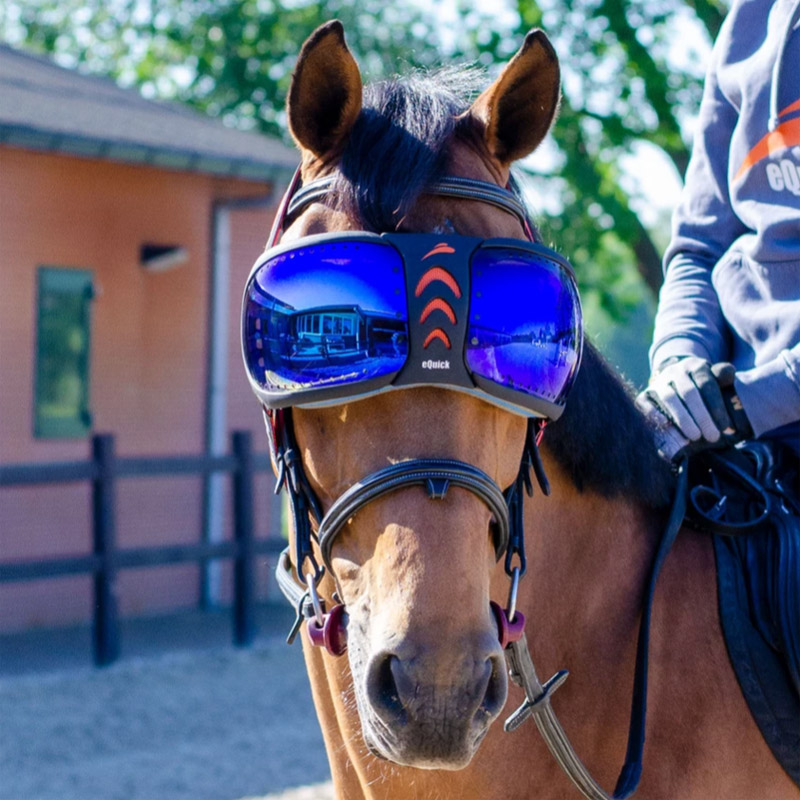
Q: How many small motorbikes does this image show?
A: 0